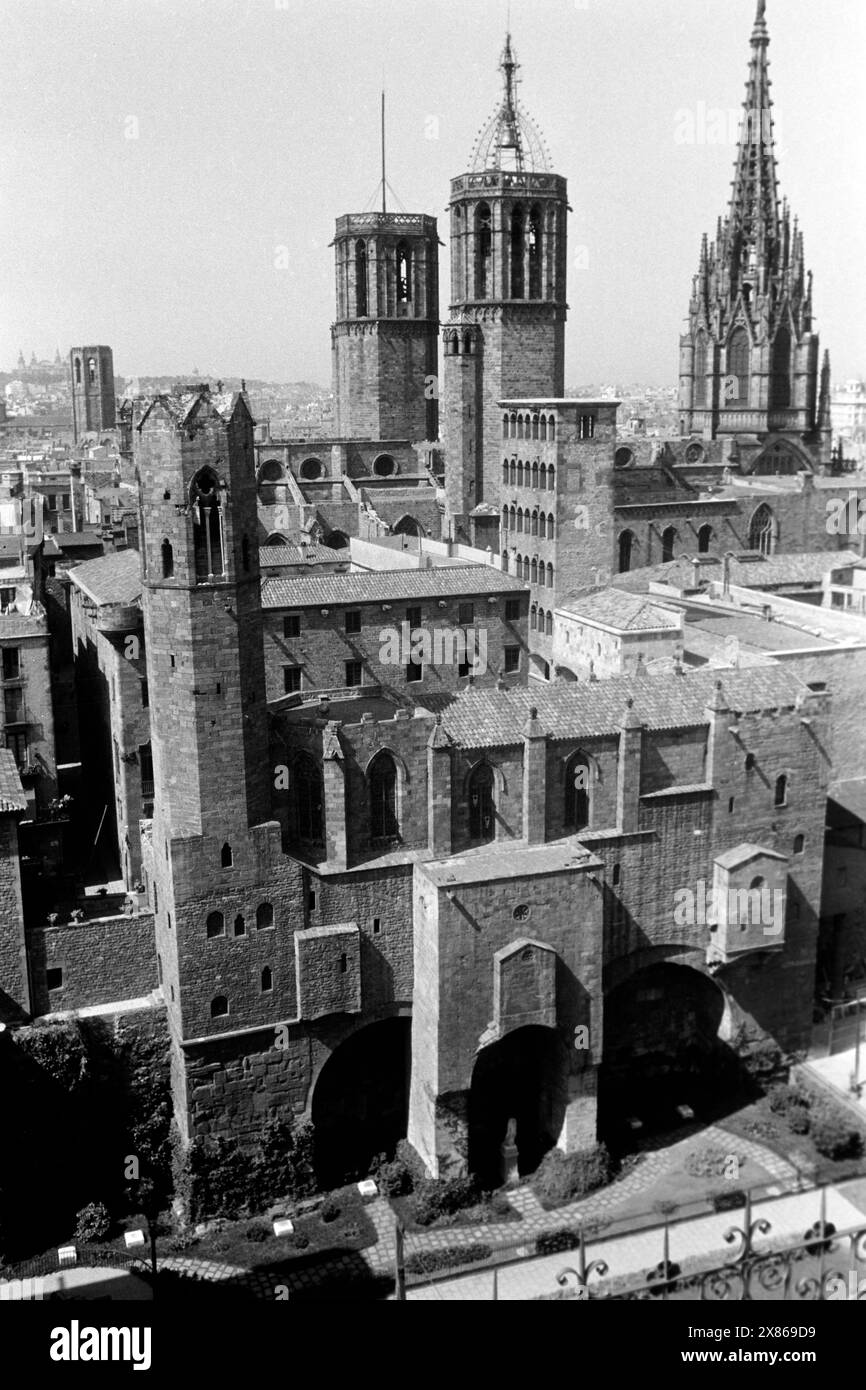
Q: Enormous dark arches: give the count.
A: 3